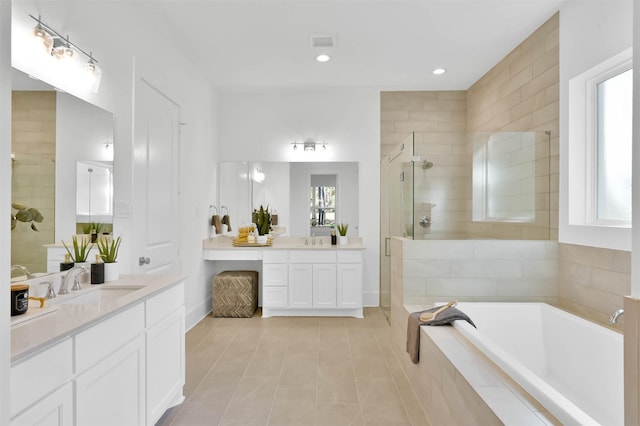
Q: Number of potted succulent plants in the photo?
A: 3